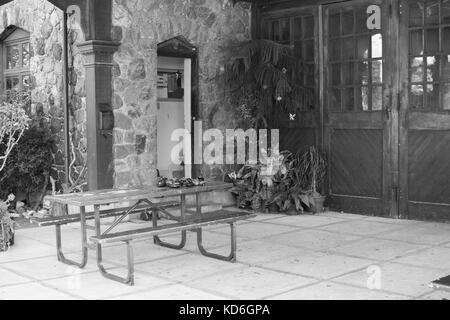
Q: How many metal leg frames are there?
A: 4